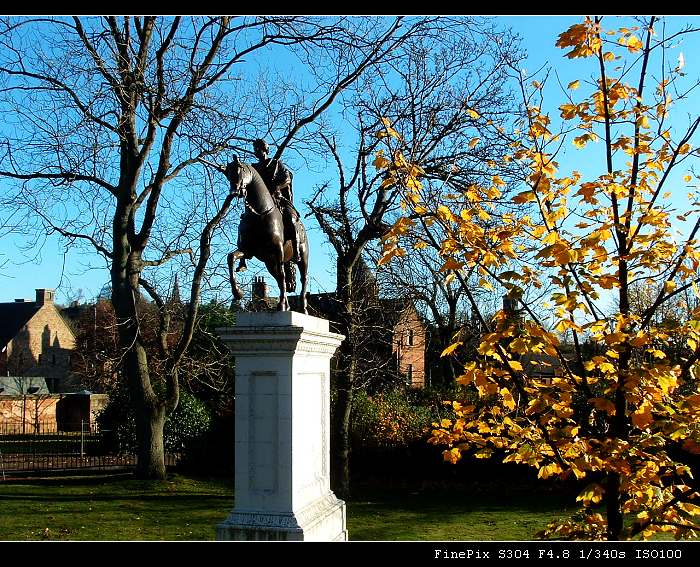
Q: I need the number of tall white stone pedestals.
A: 1